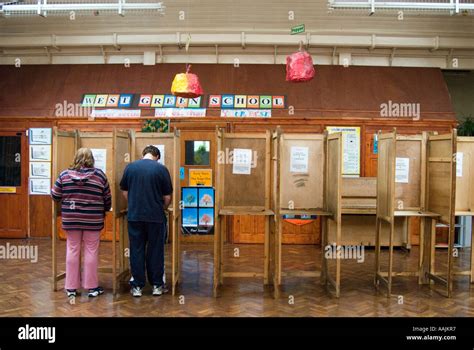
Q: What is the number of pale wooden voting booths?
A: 6